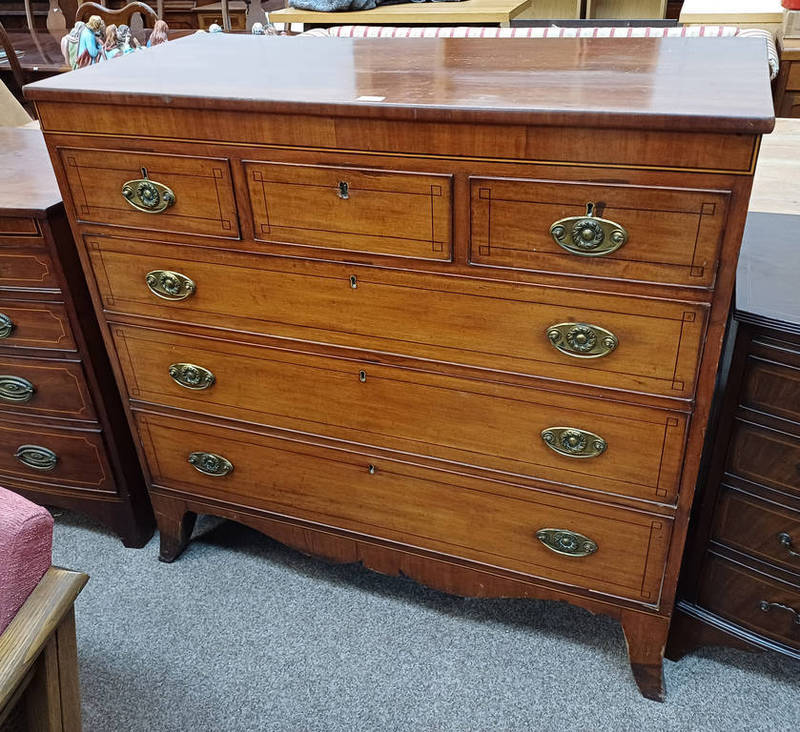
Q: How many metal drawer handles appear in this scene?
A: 13